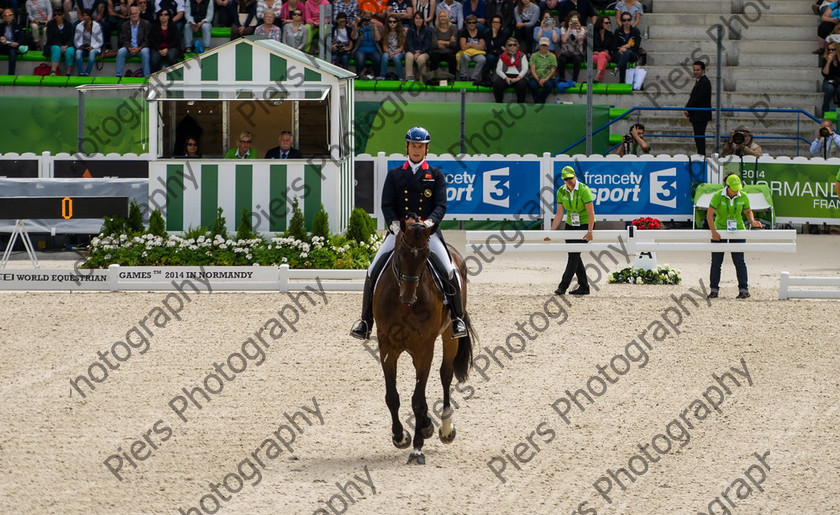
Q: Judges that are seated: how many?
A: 3